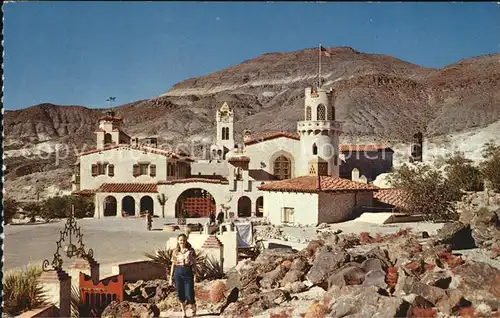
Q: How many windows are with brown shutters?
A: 2